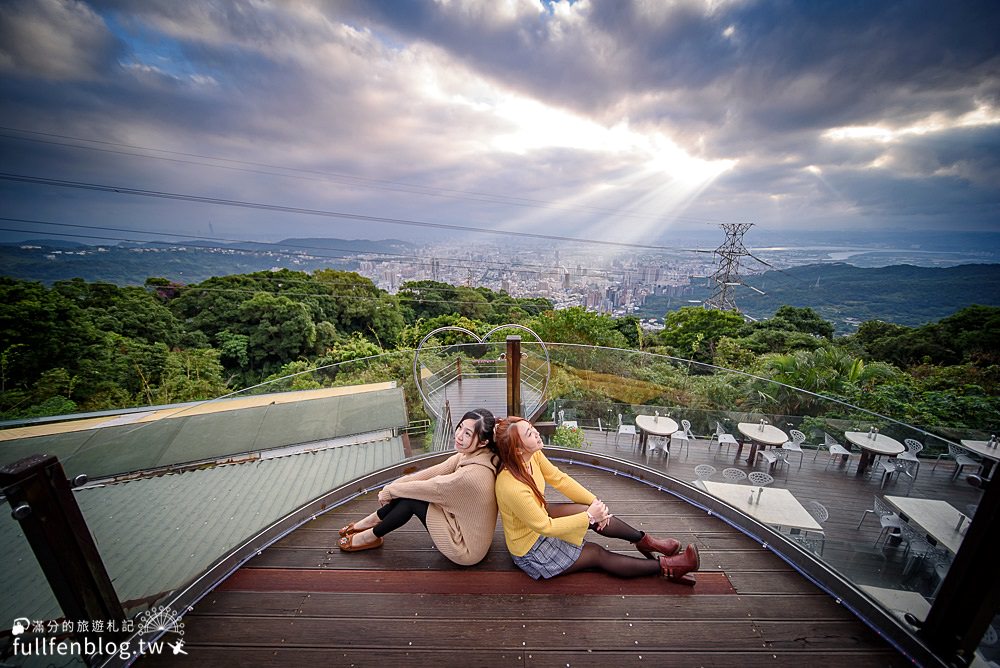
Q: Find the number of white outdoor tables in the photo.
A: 7